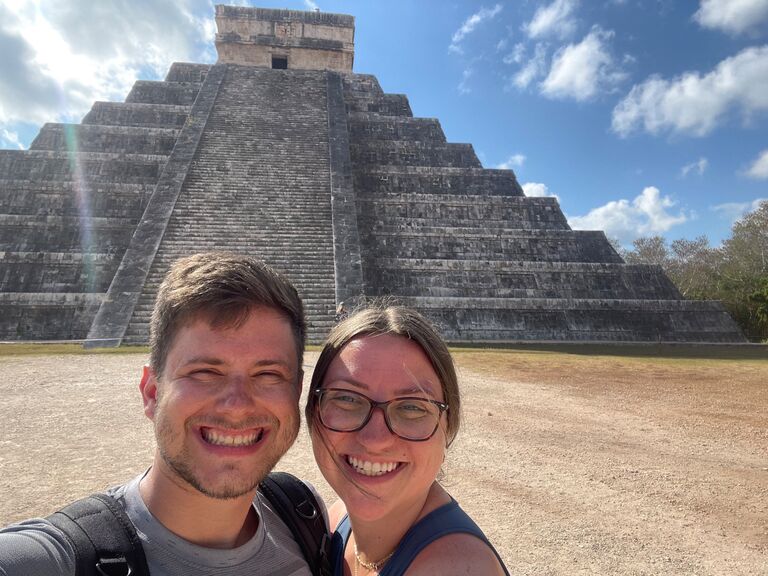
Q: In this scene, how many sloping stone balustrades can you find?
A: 2